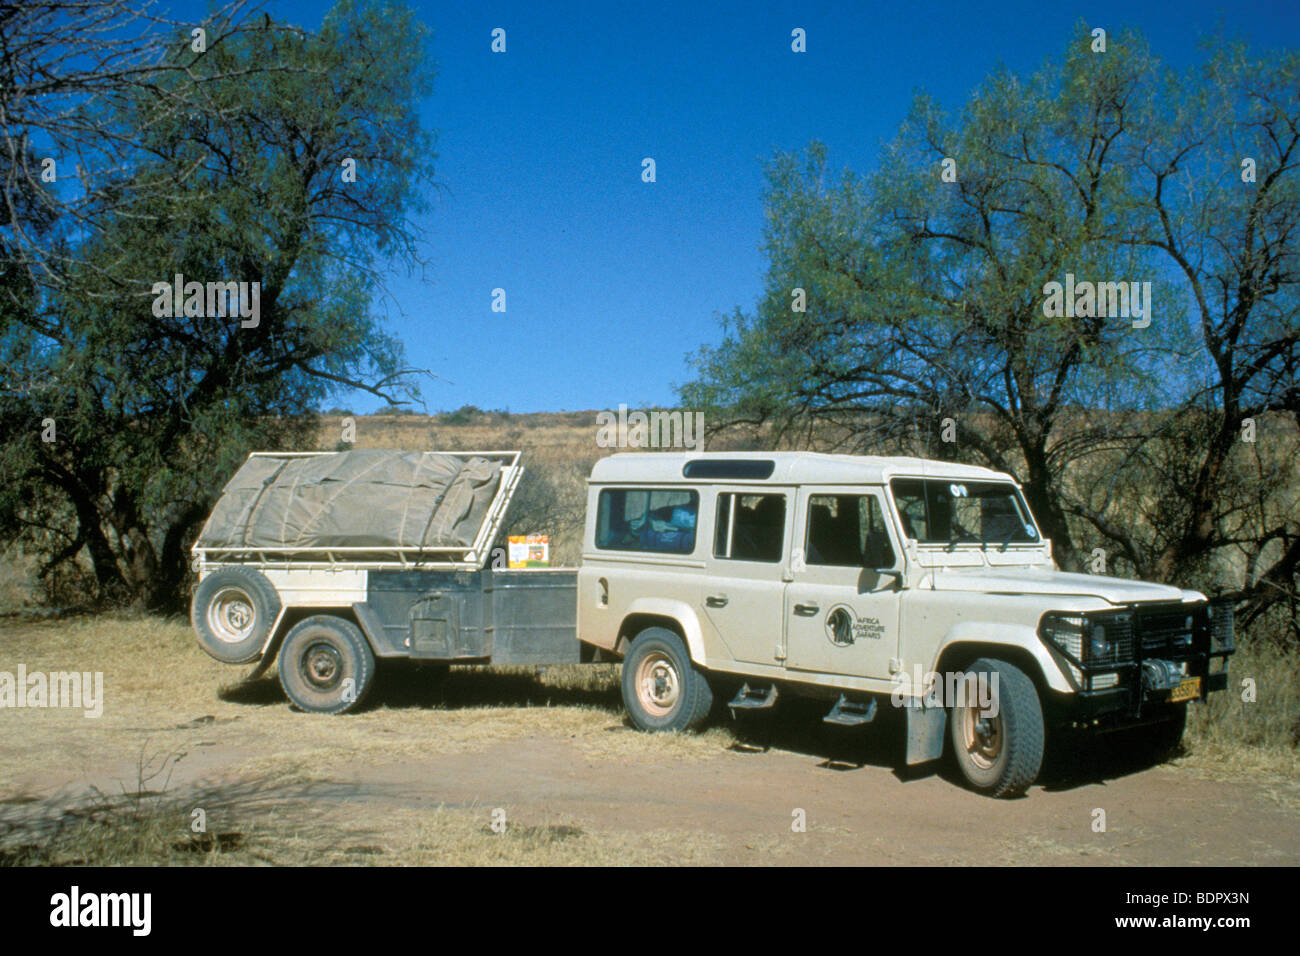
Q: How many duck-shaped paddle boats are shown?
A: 0